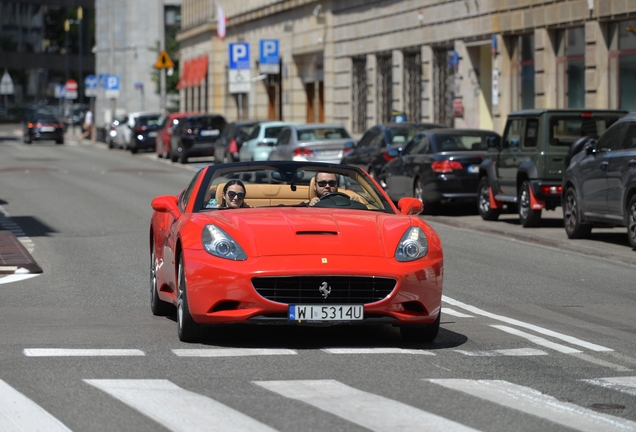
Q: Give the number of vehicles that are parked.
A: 11